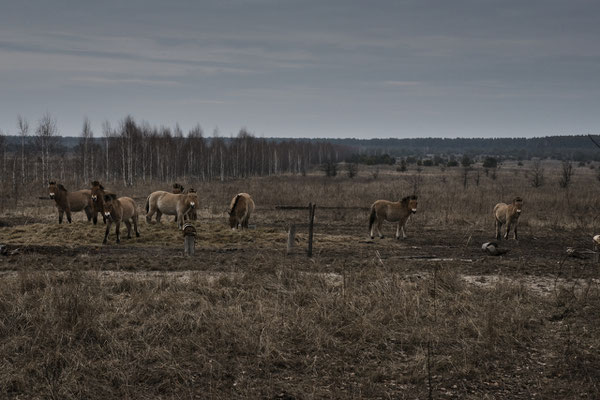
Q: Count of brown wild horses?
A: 8